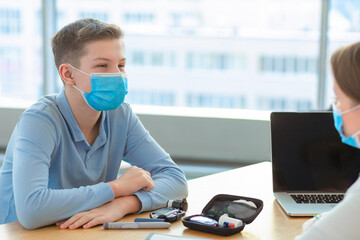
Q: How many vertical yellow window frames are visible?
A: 0